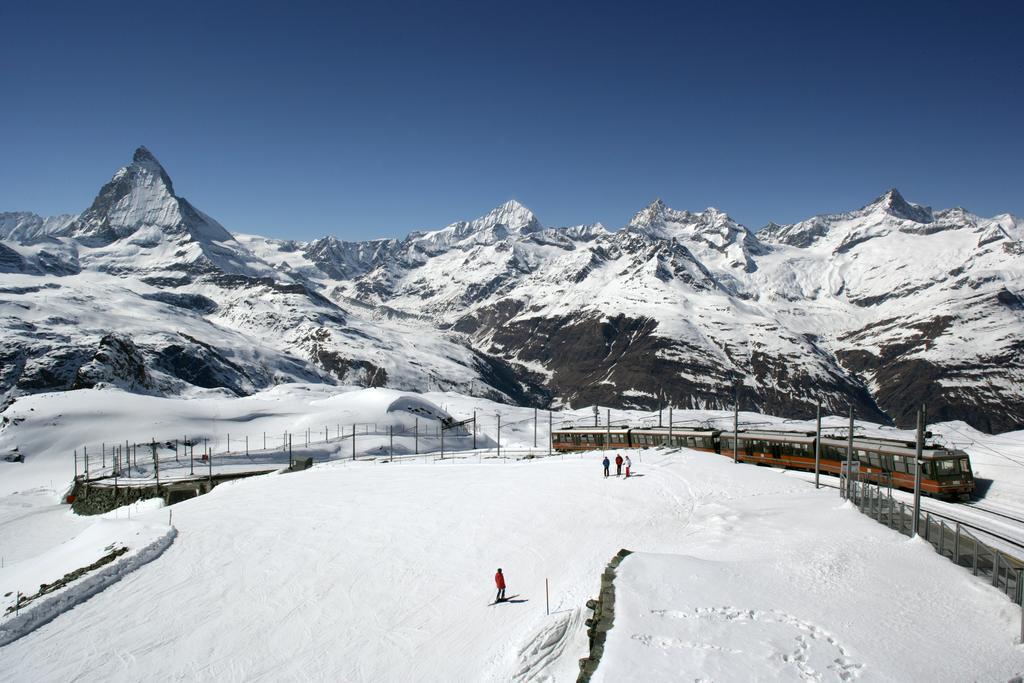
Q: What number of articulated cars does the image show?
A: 4